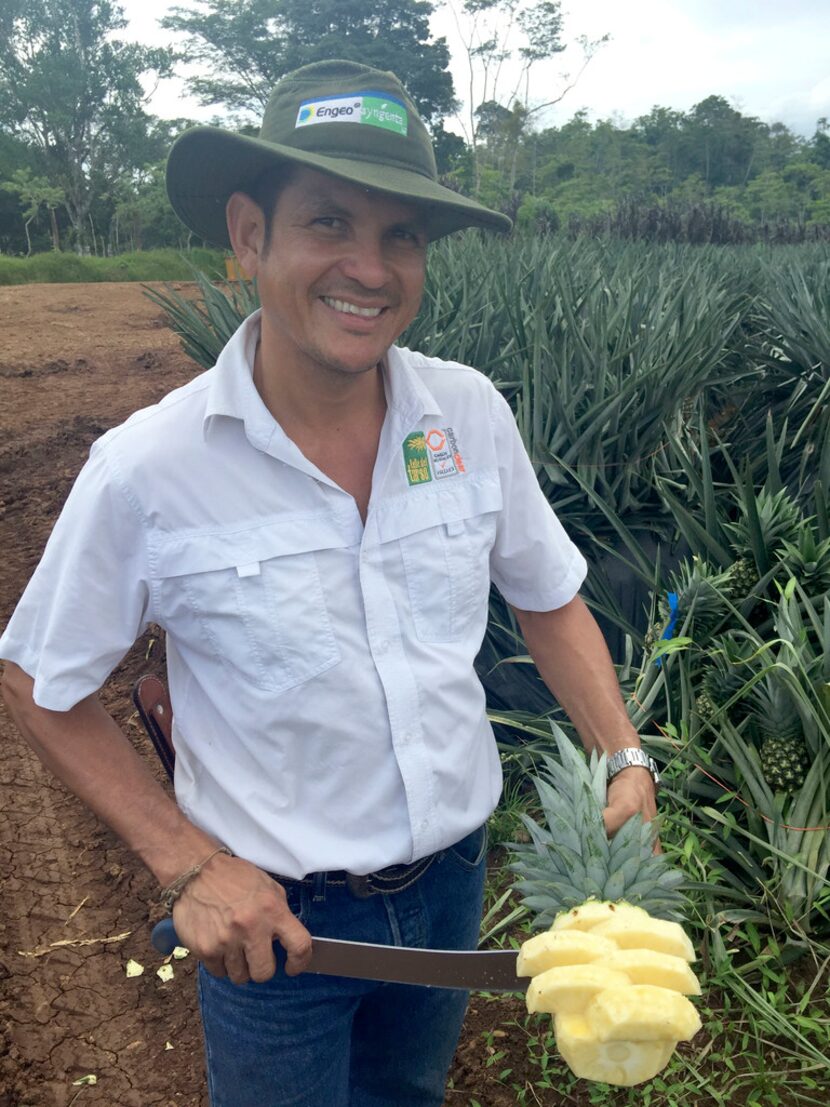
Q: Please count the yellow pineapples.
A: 1